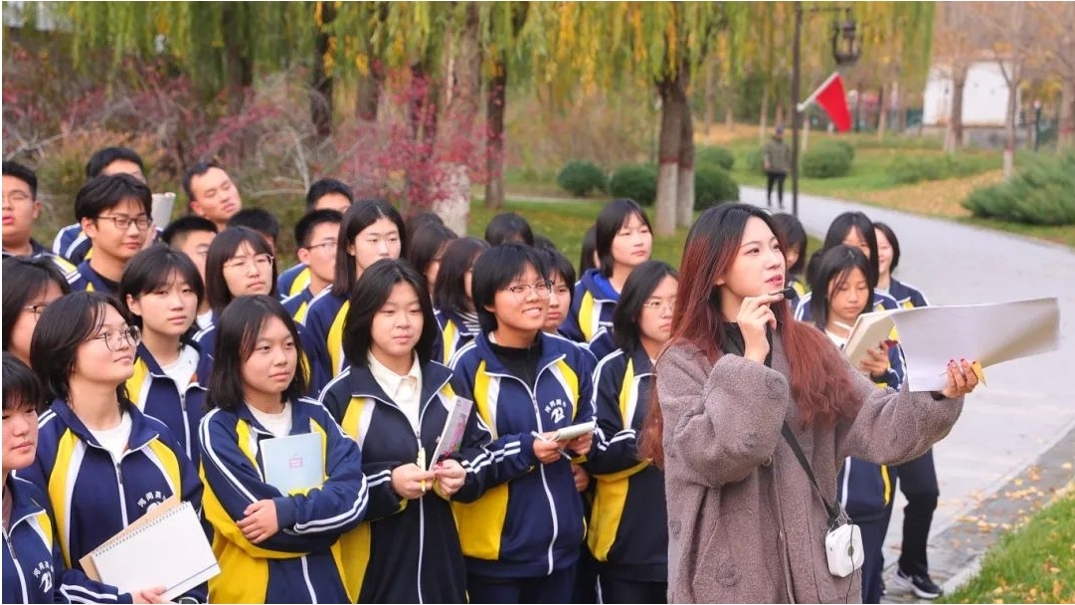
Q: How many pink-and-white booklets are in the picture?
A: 1